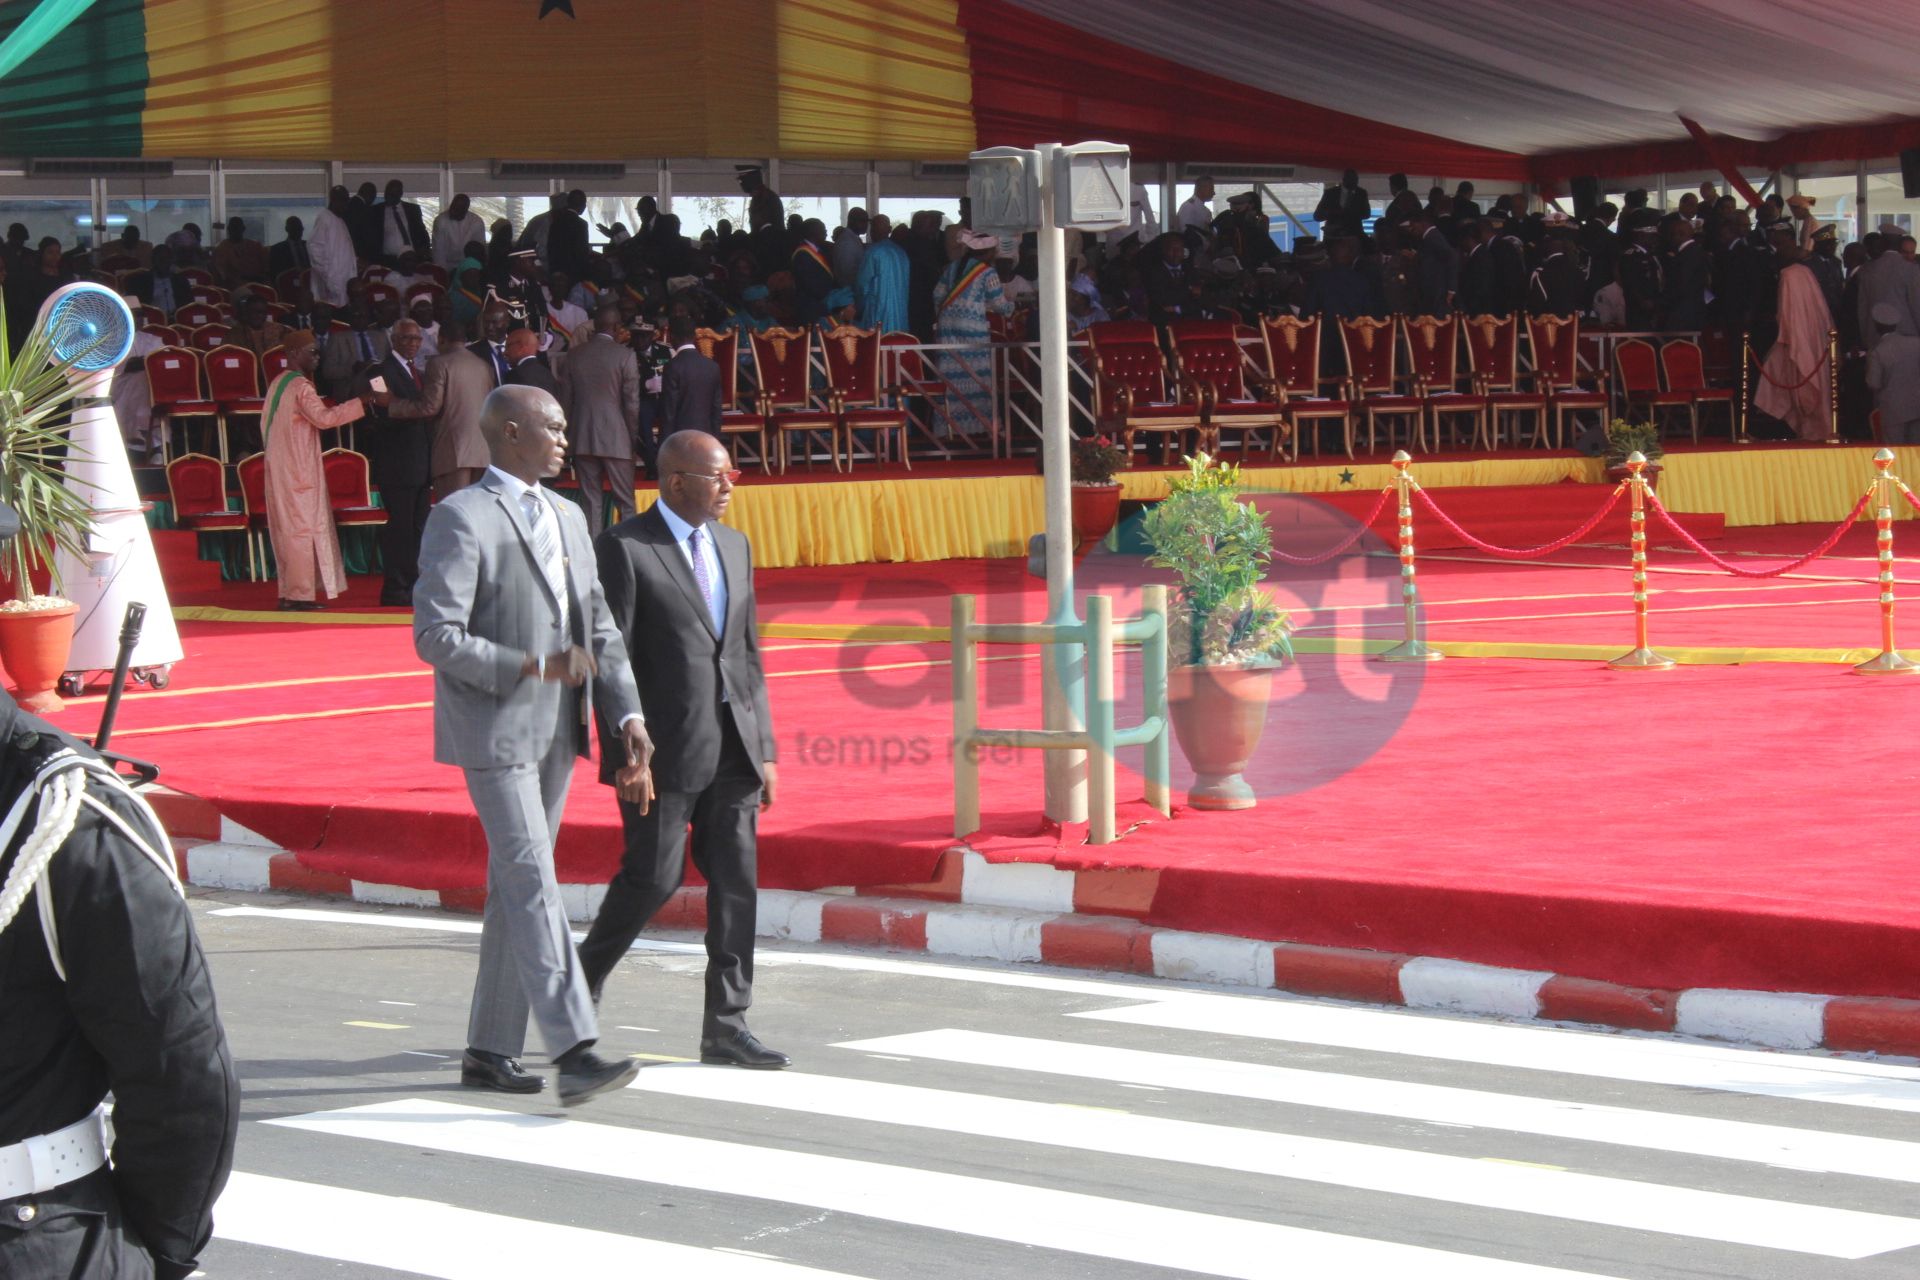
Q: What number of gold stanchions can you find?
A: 5